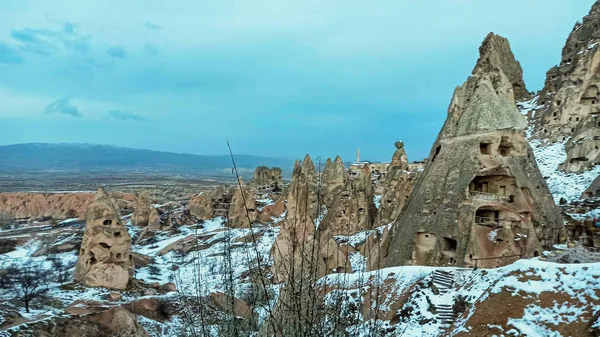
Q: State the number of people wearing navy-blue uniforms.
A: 0